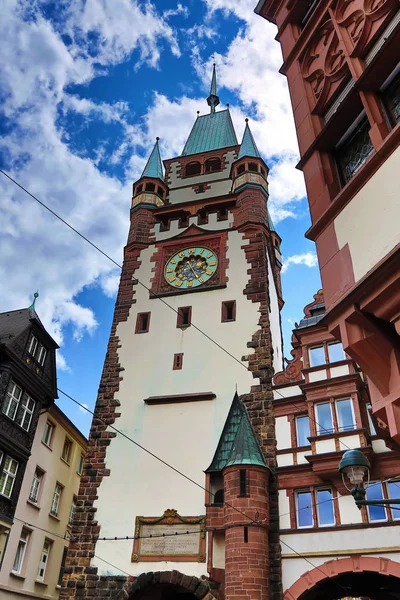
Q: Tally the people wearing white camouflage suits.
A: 0